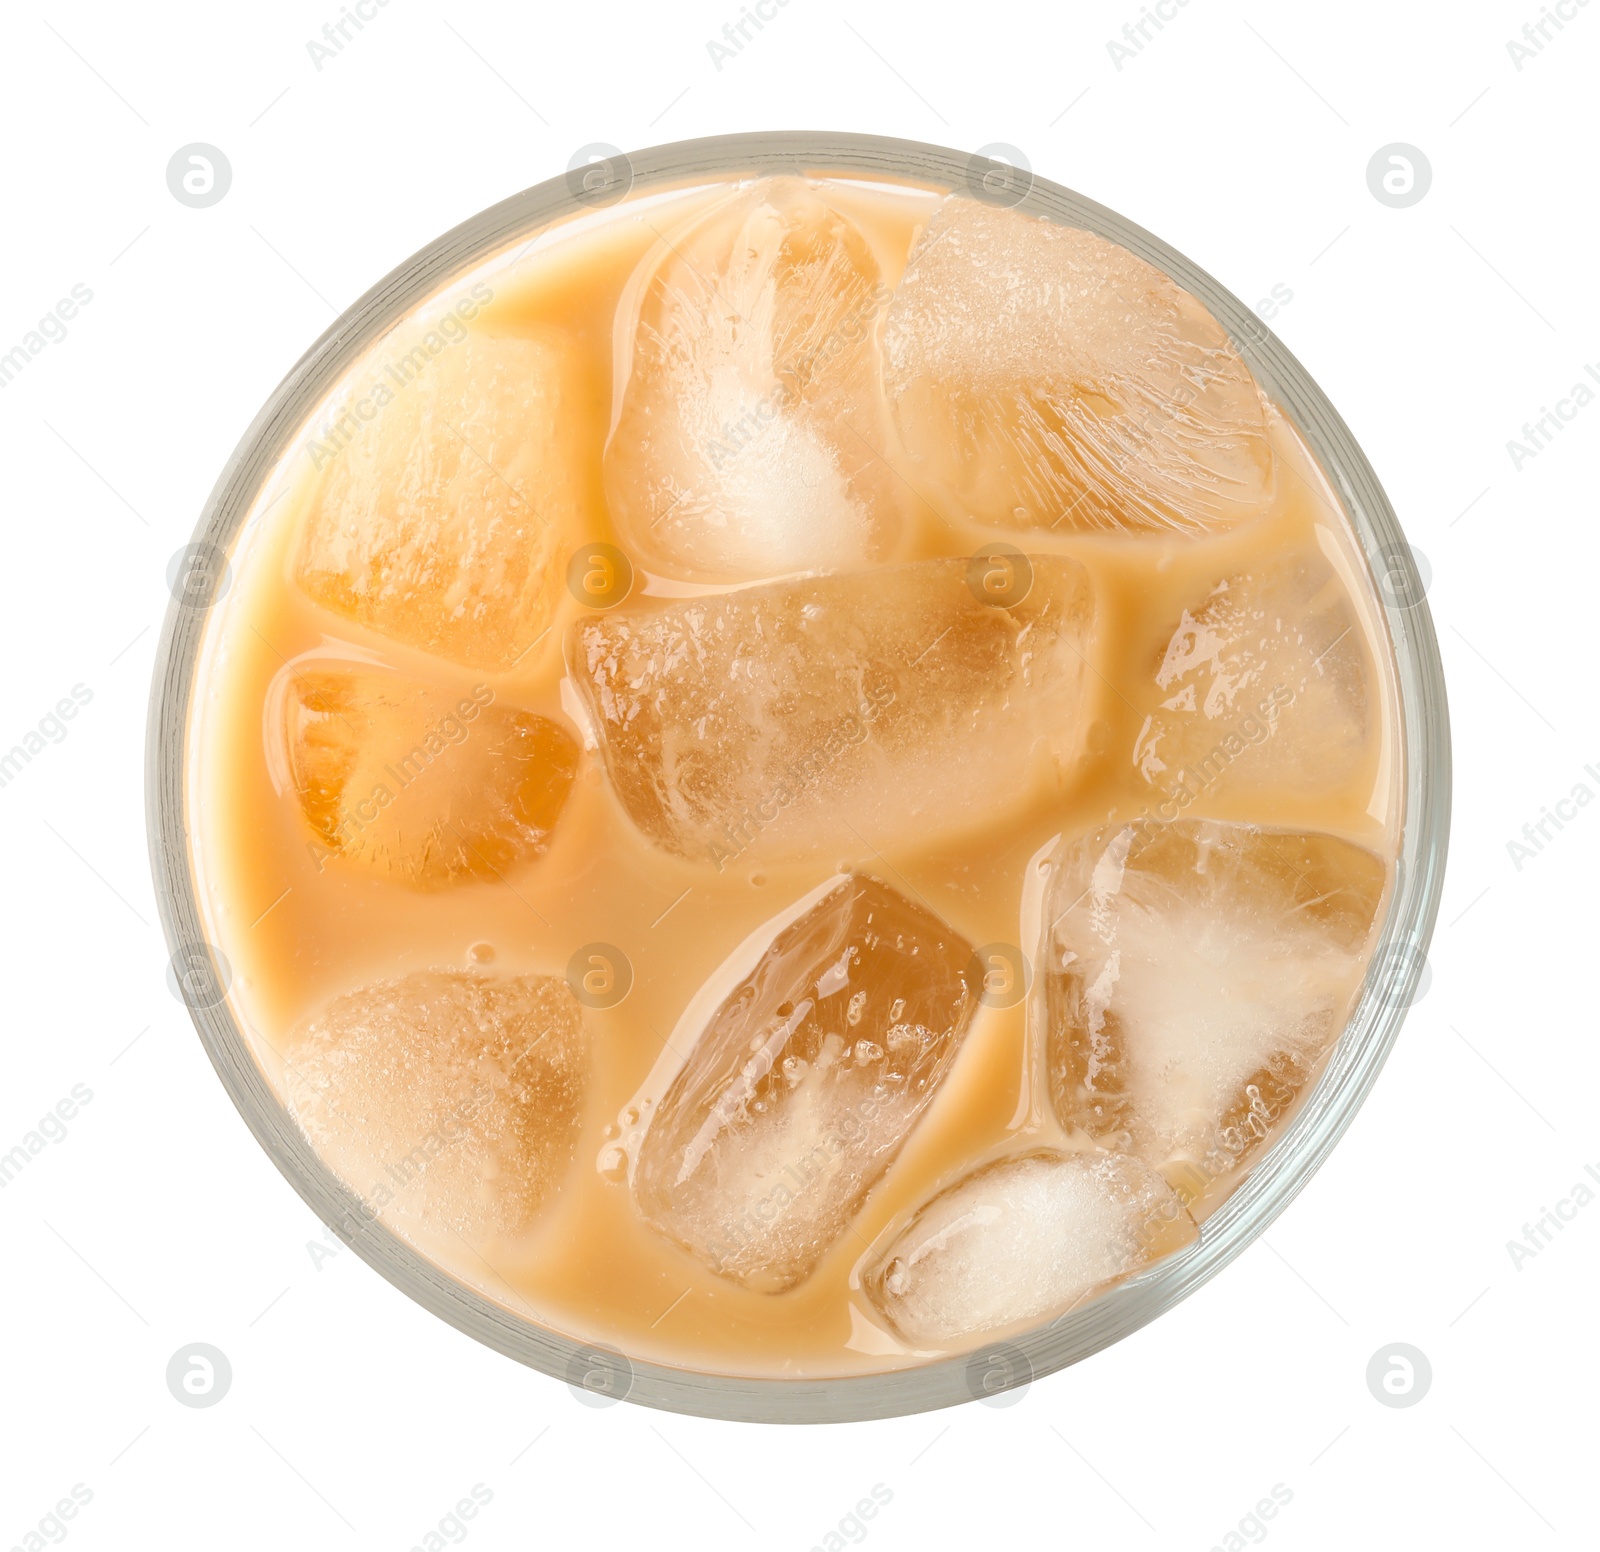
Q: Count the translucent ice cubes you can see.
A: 10